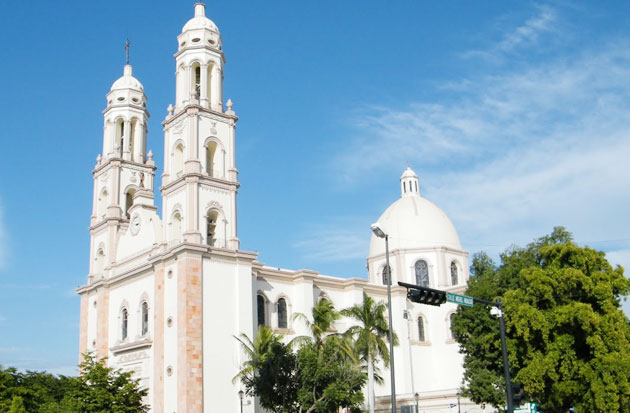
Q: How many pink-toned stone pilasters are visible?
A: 4